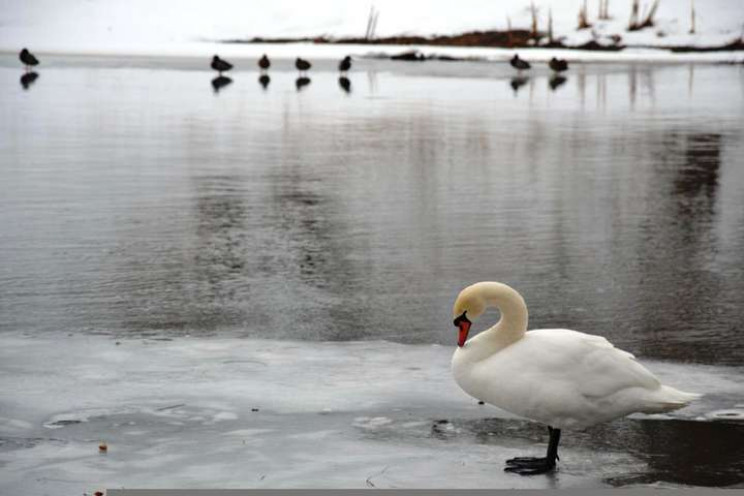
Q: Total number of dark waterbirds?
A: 7